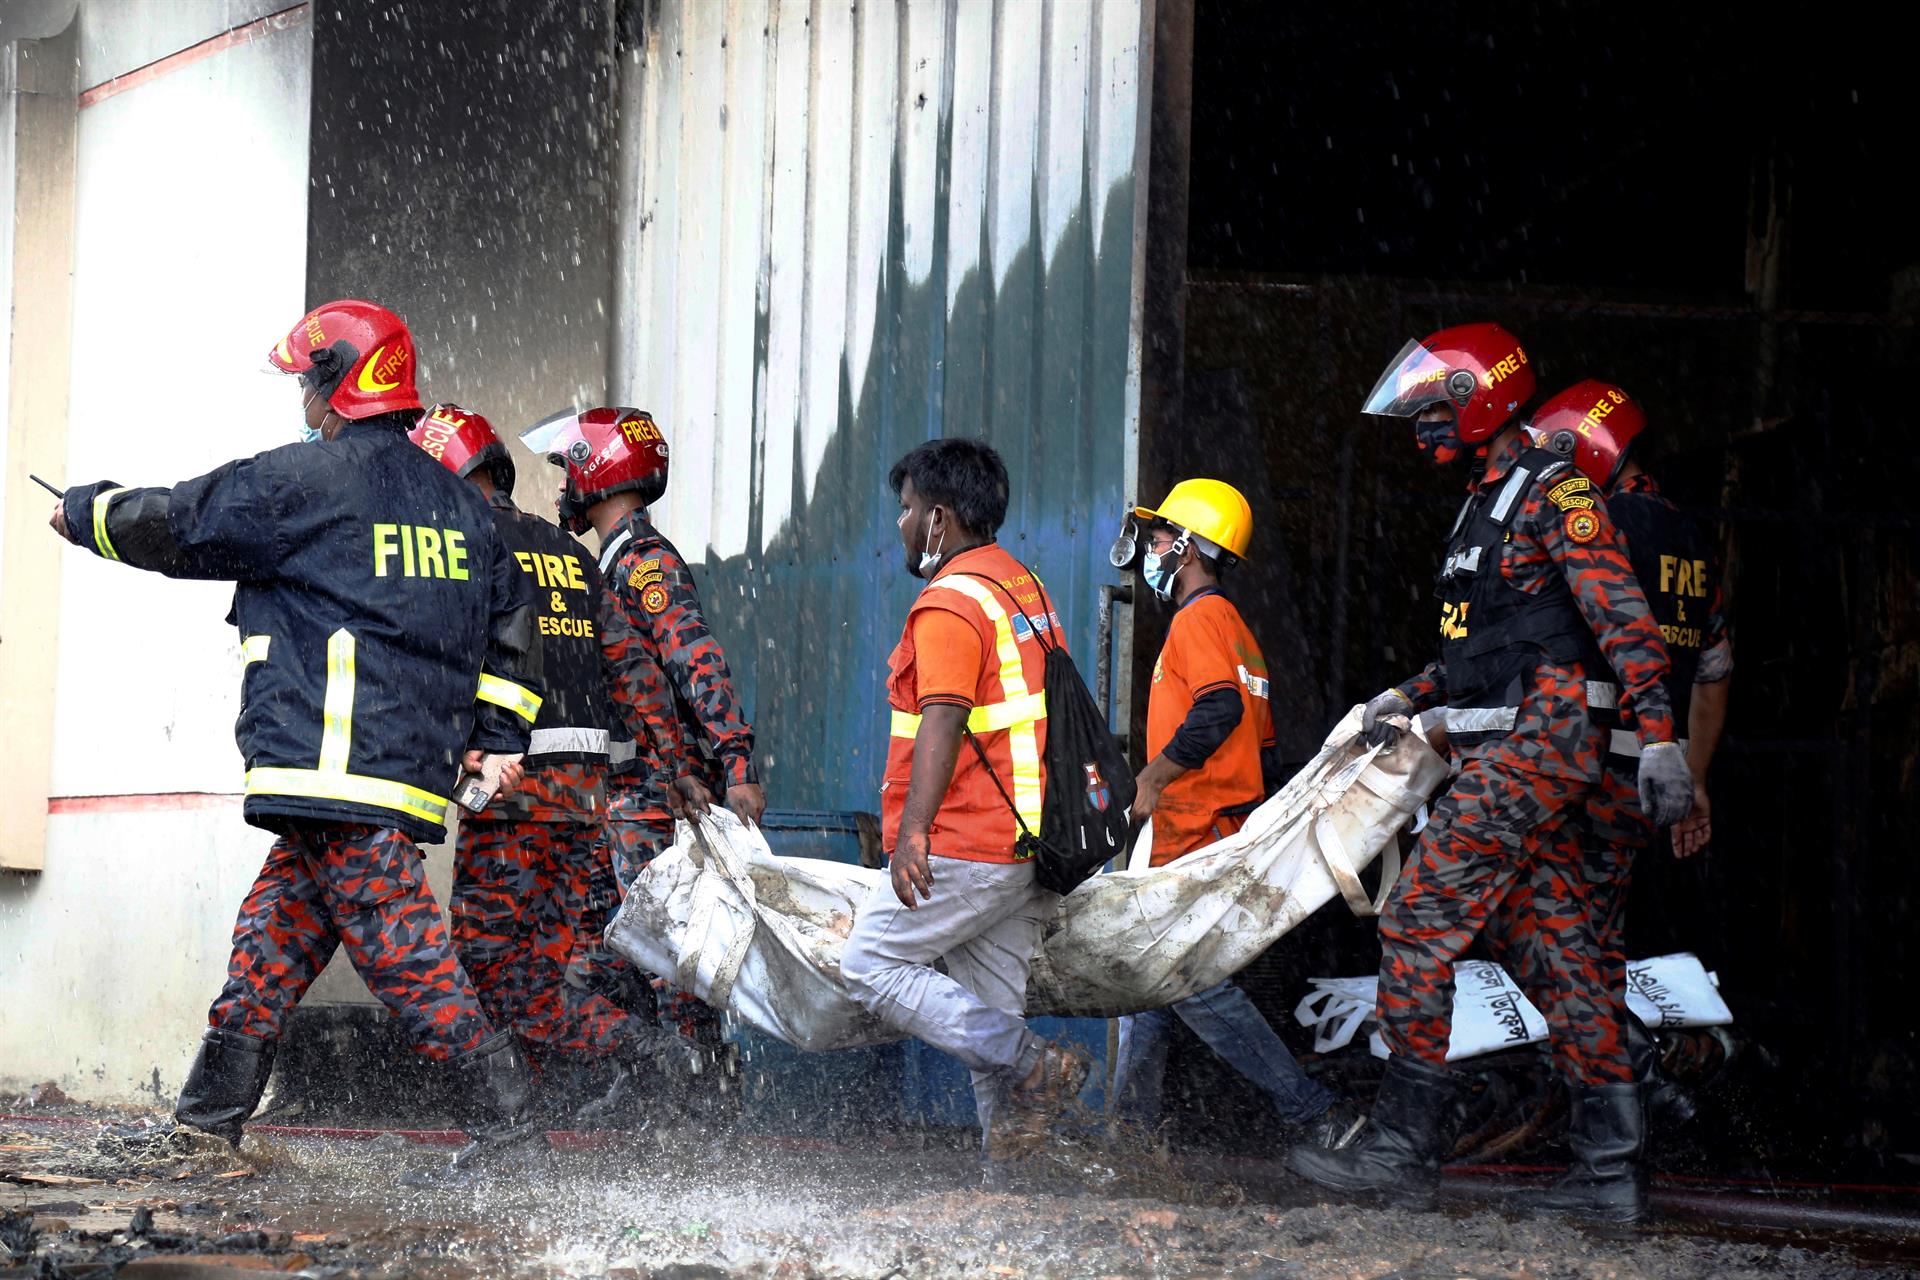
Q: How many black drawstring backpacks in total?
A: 1